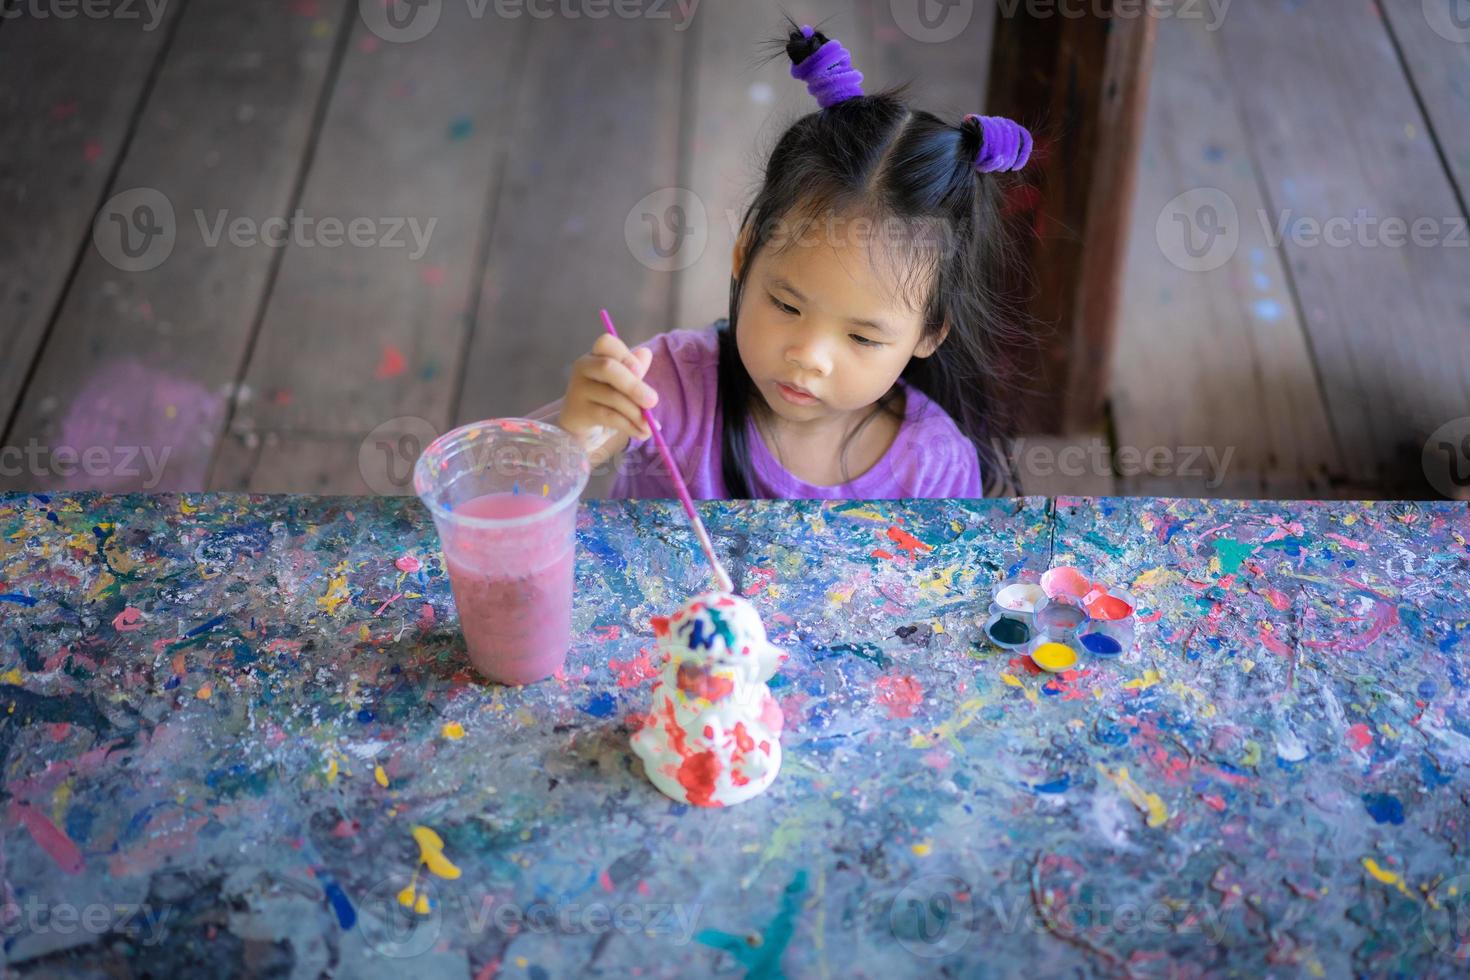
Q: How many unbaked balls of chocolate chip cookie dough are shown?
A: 0